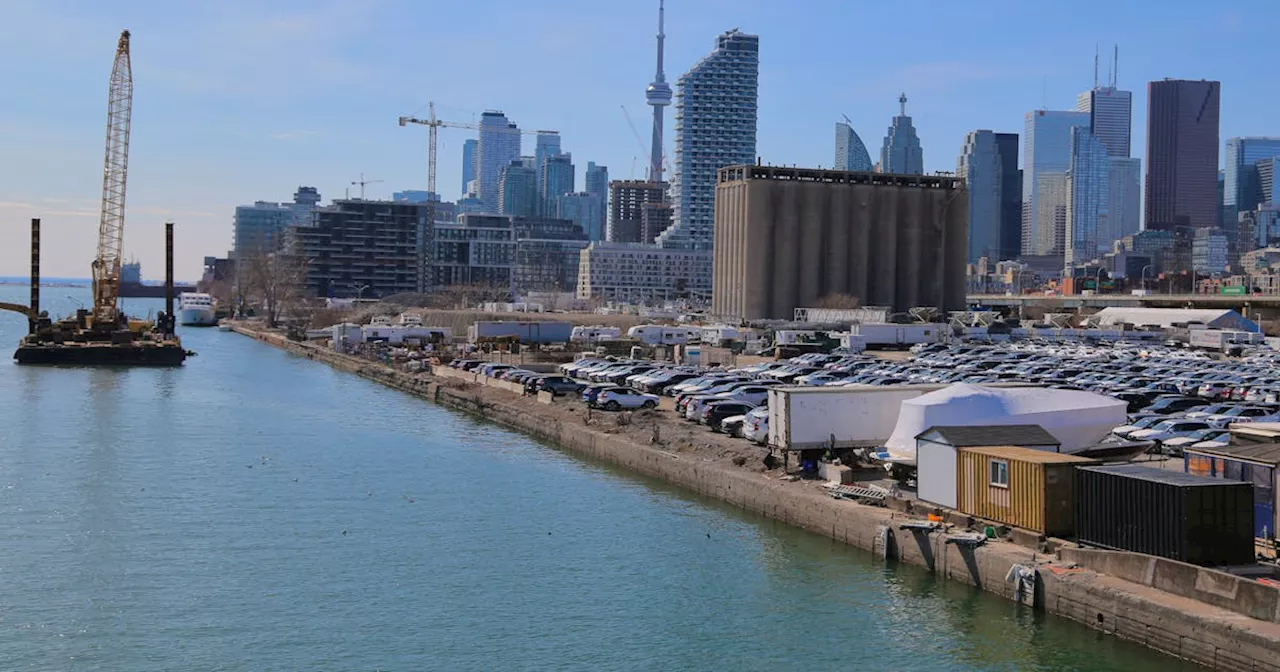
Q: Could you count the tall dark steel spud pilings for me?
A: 2